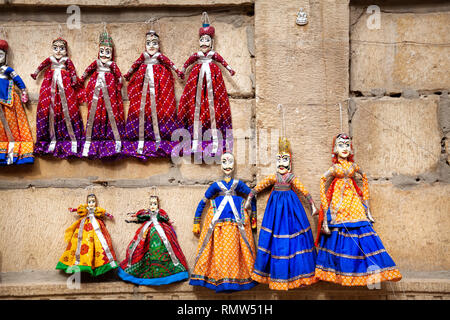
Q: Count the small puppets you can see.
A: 2